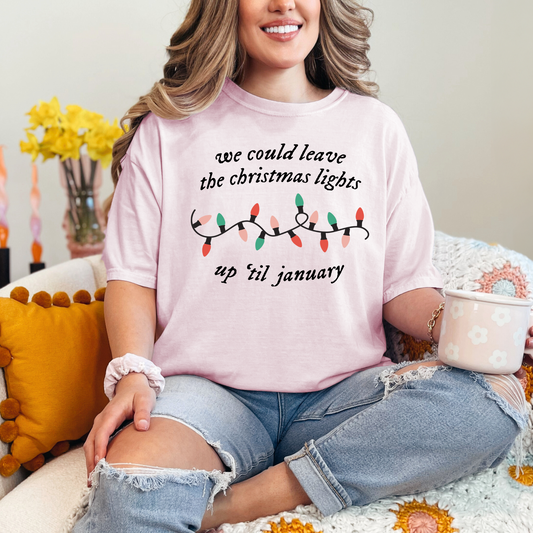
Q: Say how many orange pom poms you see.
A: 11